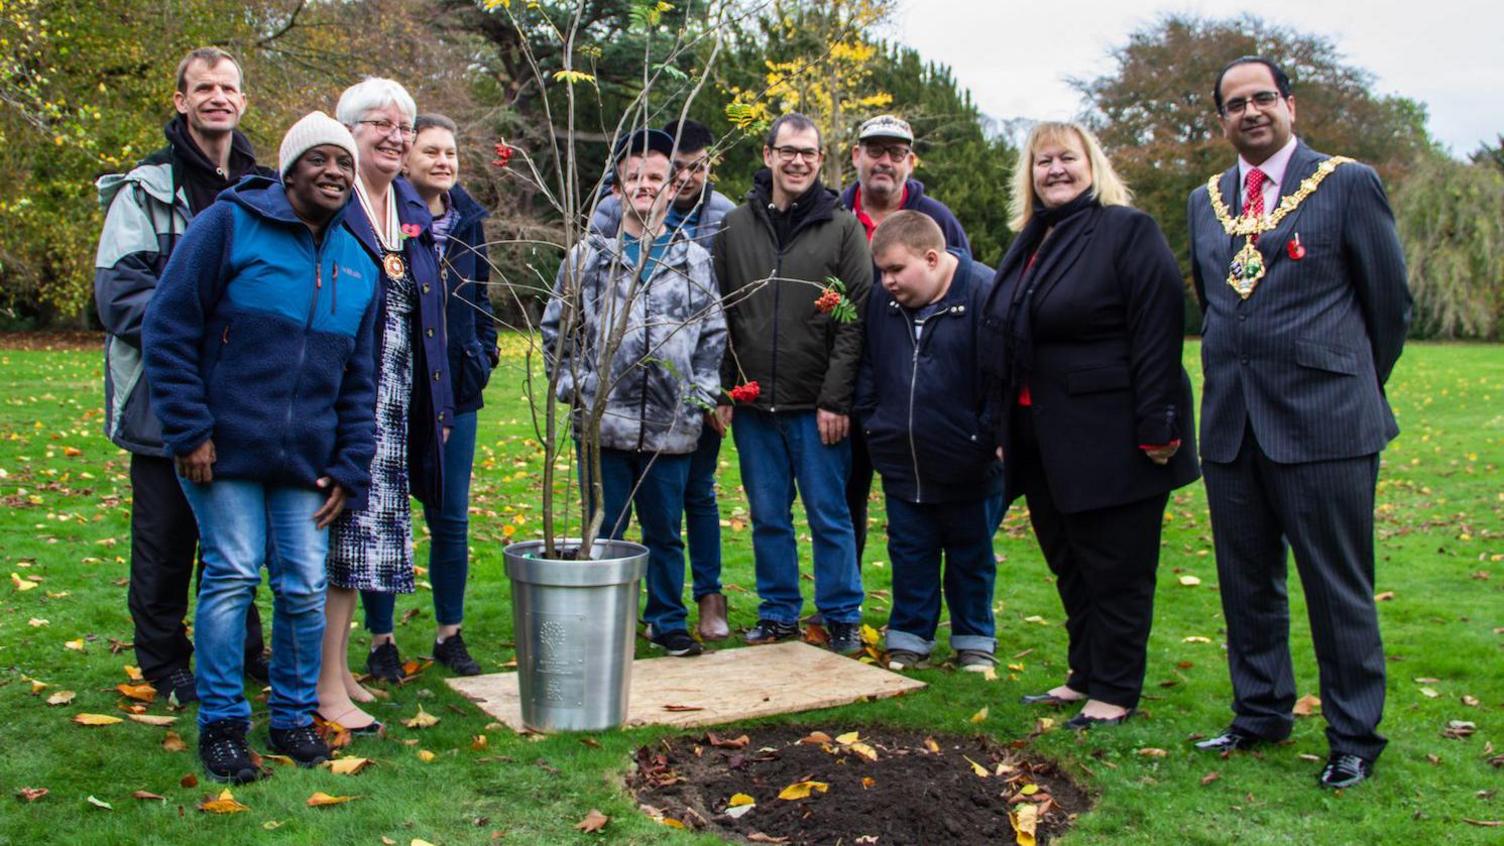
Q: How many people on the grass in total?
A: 11